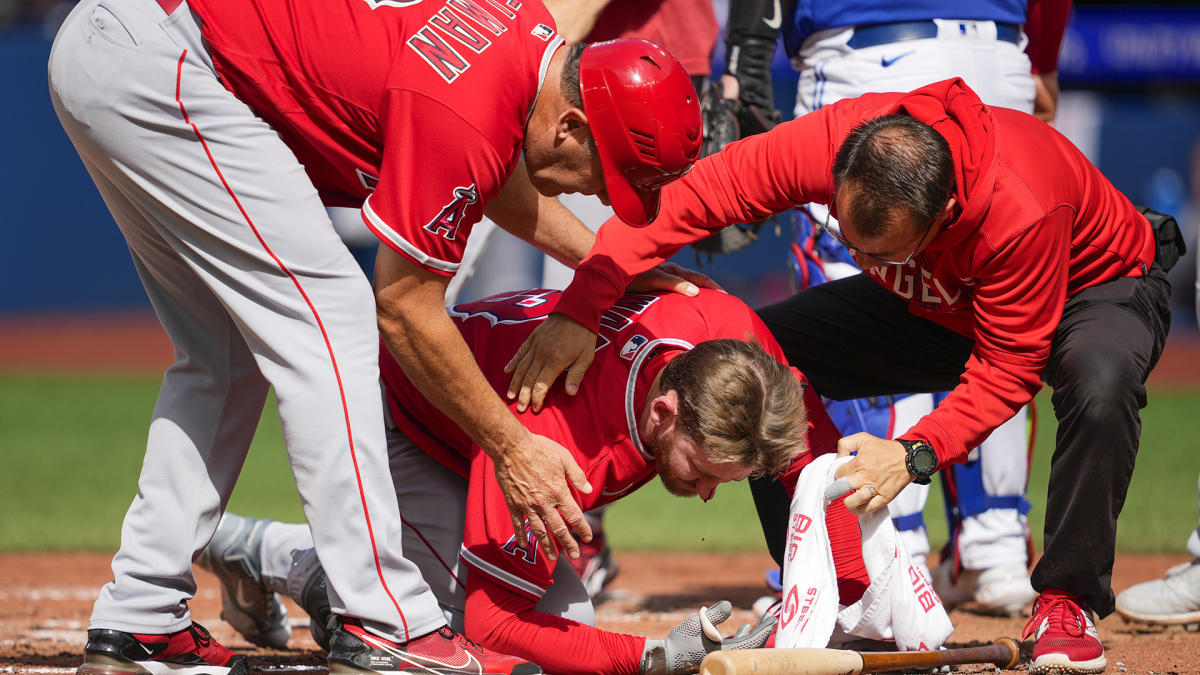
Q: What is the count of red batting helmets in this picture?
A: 1